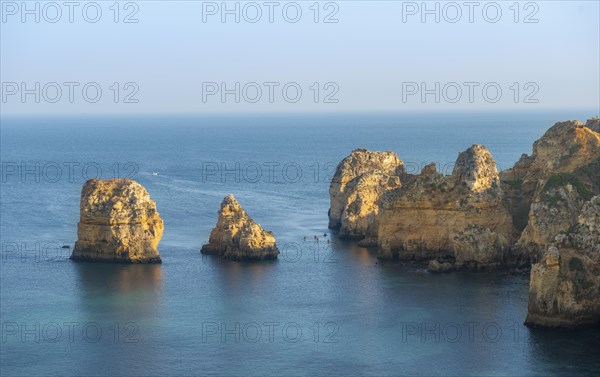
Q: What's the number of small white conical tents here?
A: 0